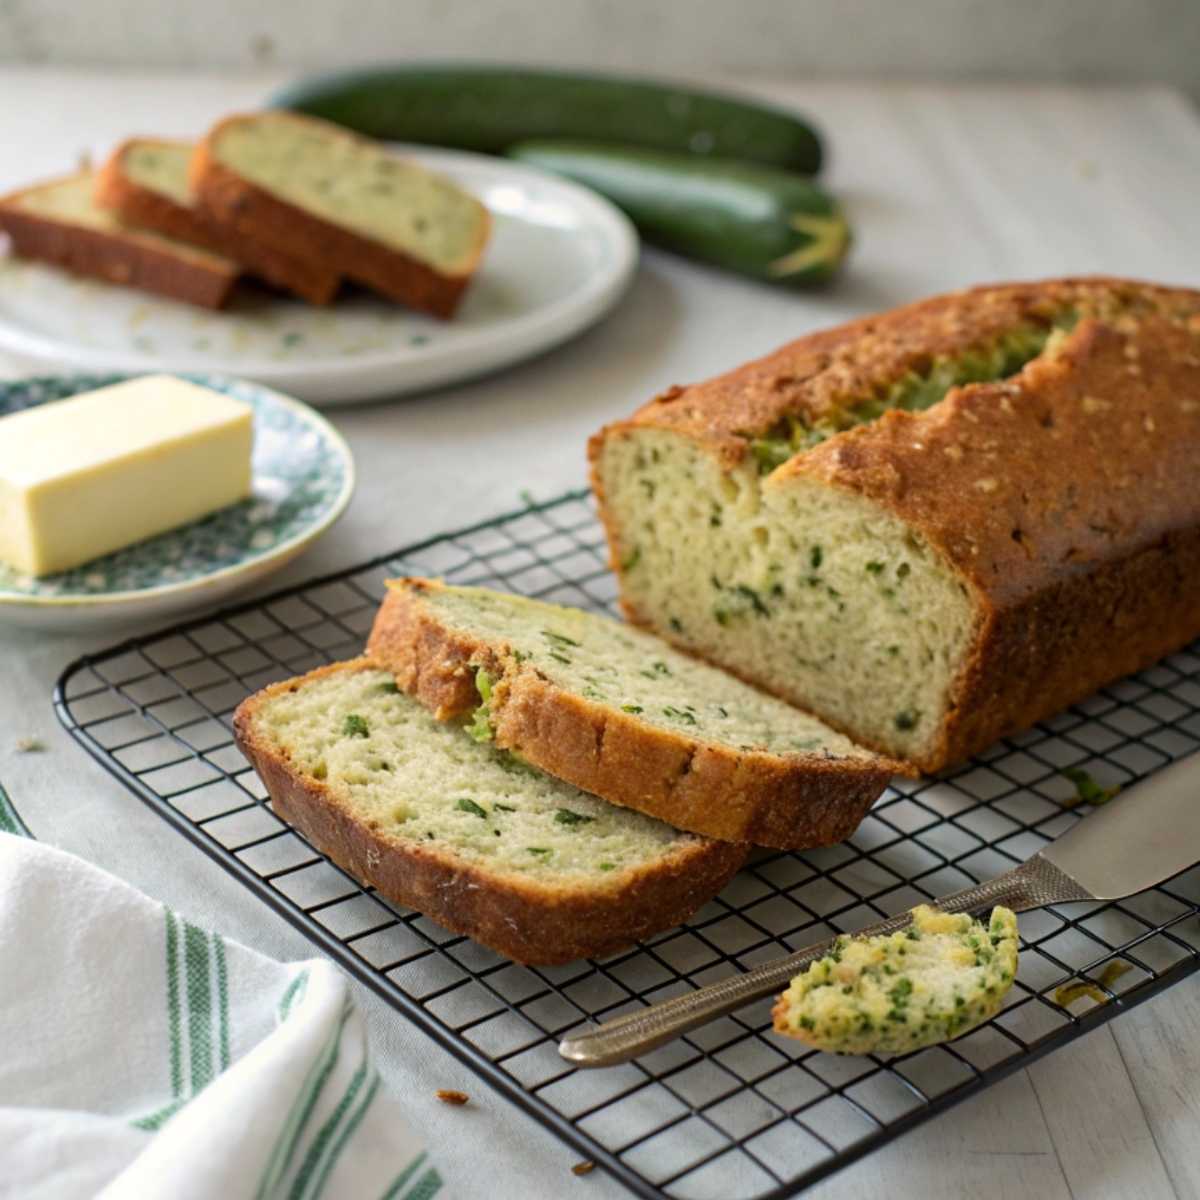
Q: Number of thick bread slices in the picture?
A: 5